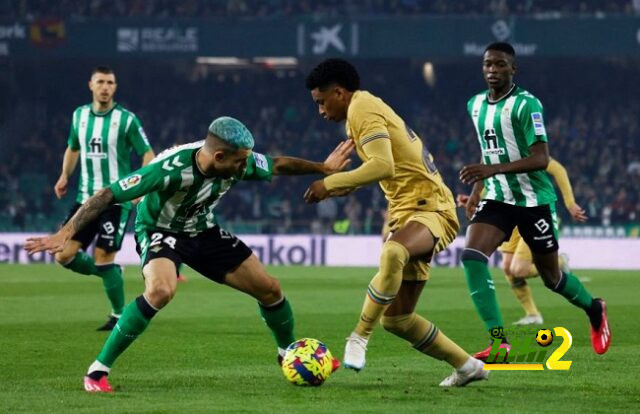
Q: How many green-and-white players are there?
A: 3